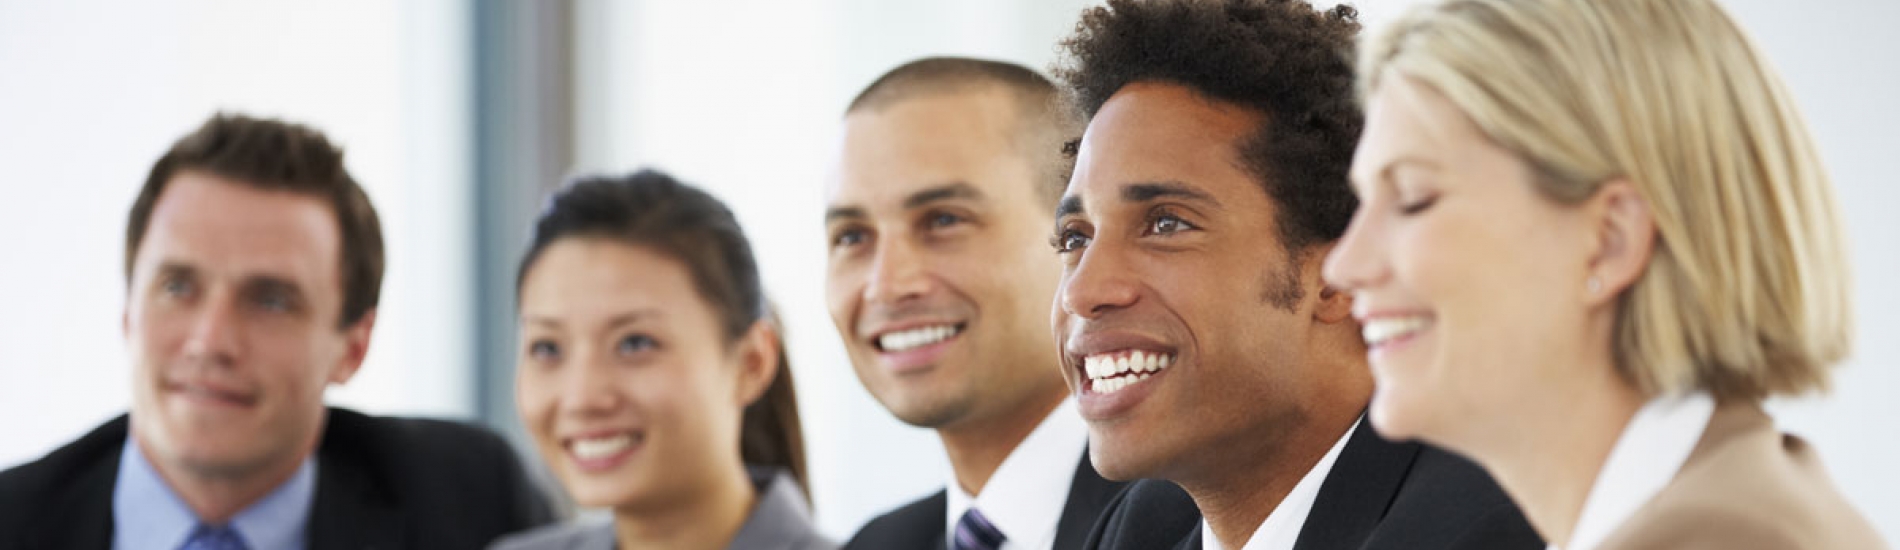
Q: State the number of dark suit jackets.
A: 3